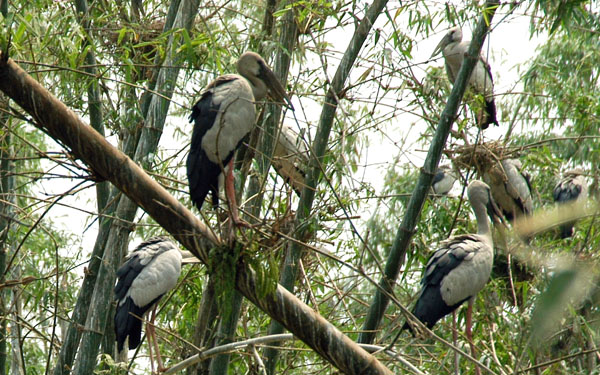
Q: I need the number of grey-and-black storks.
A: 8